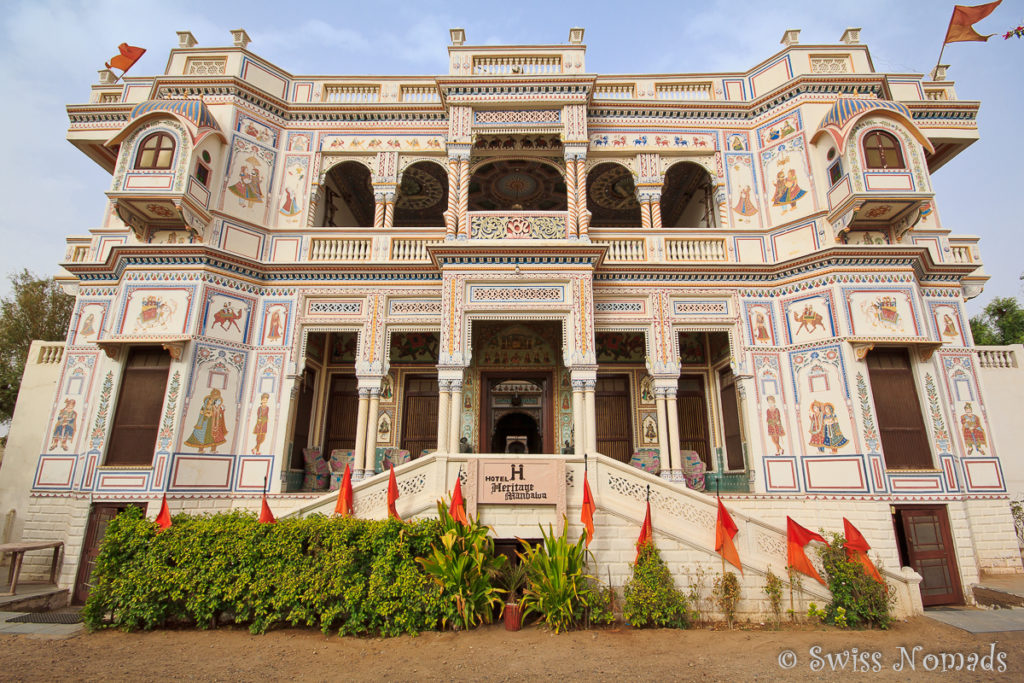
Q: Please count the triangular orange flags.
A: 12